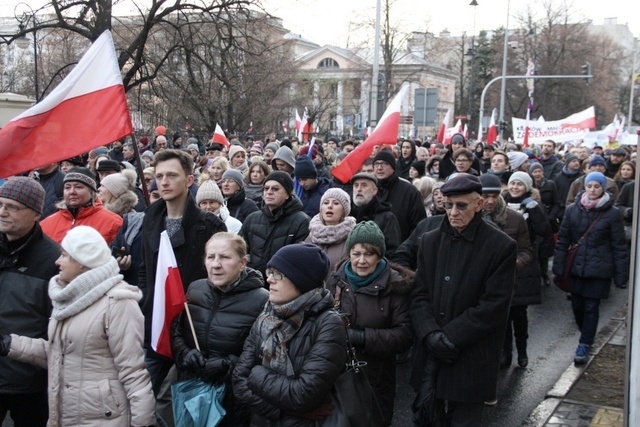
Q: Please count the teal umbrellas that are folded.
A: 1